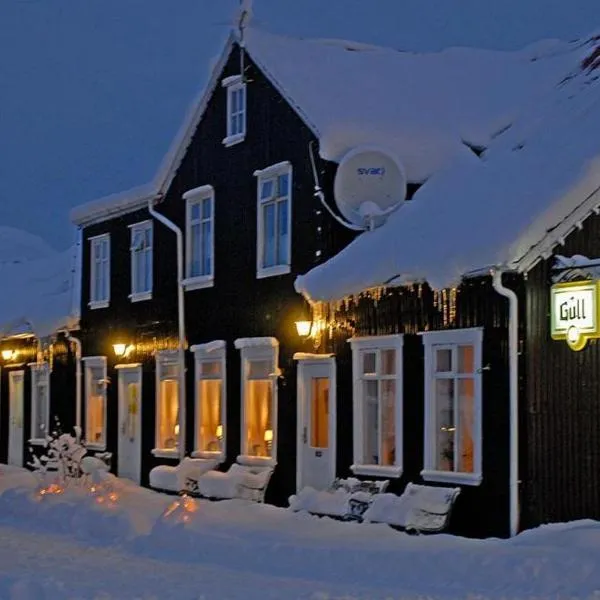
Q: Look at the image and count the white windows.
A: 12